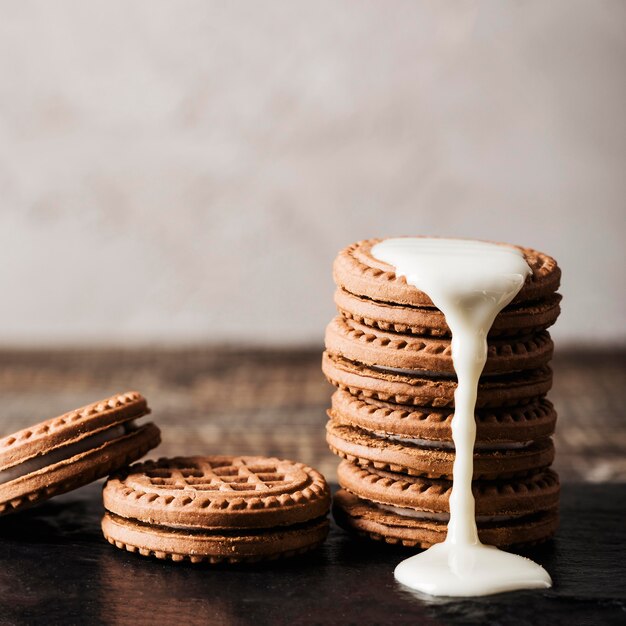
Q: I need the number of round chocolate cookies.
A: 6